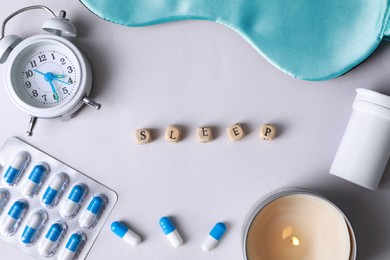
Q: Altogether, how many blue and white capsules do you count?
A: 12